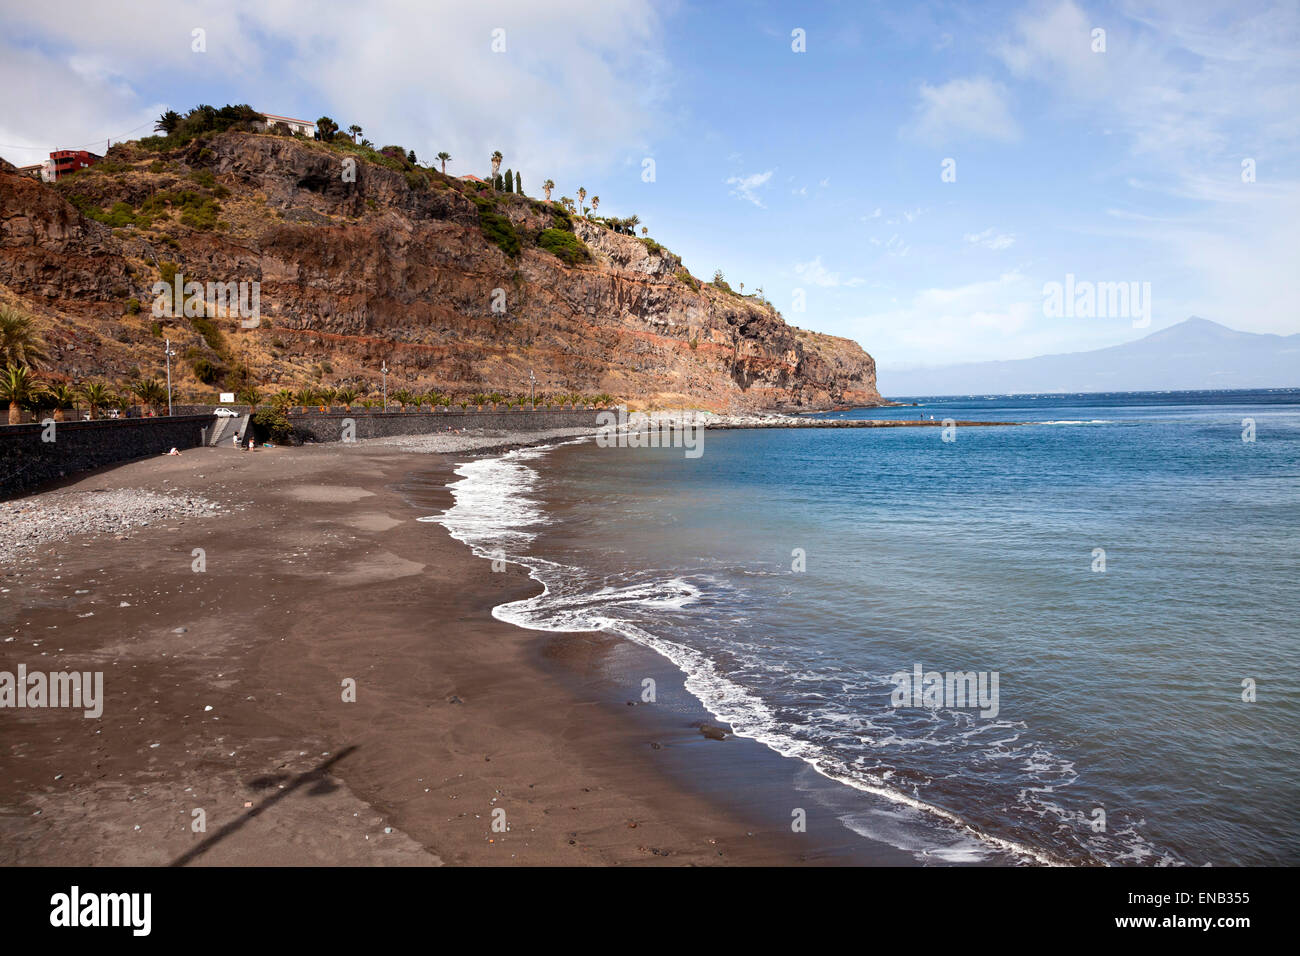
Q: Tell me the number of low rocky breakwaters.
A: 1